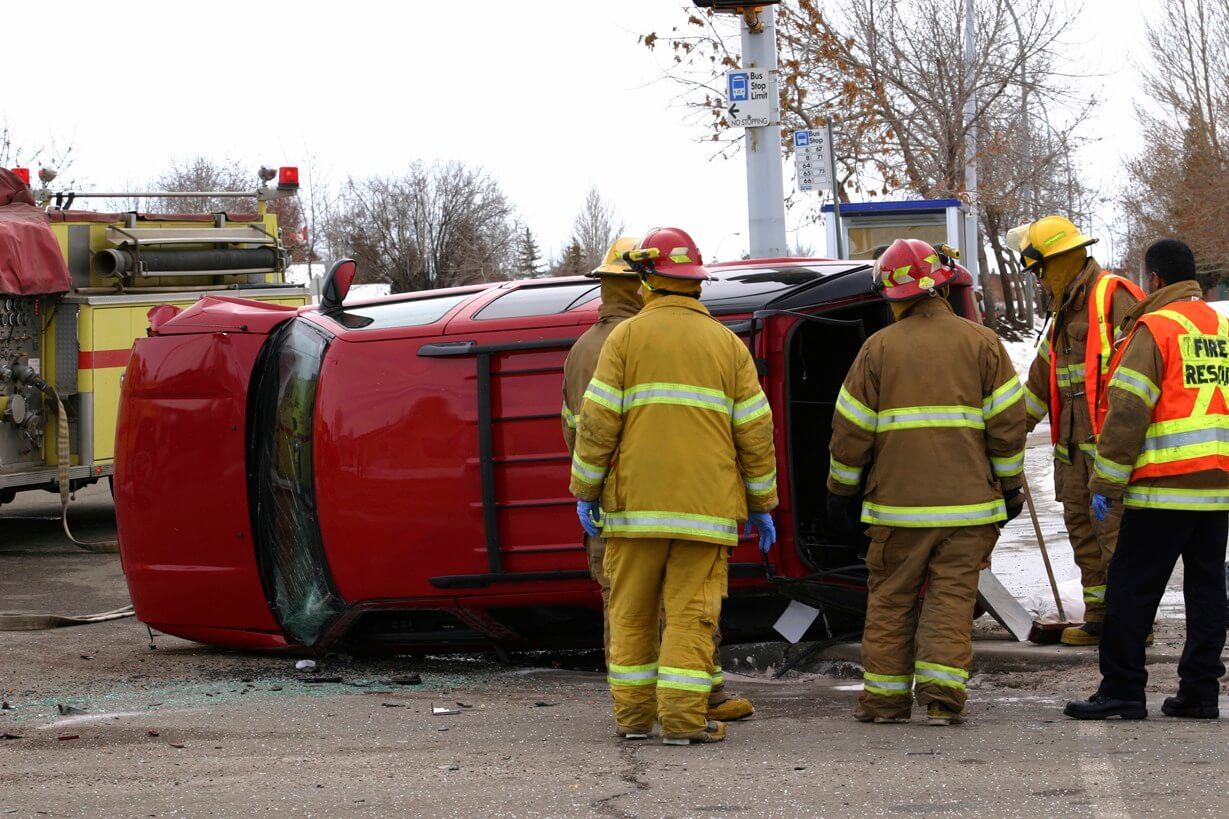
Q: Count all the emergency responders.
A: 5